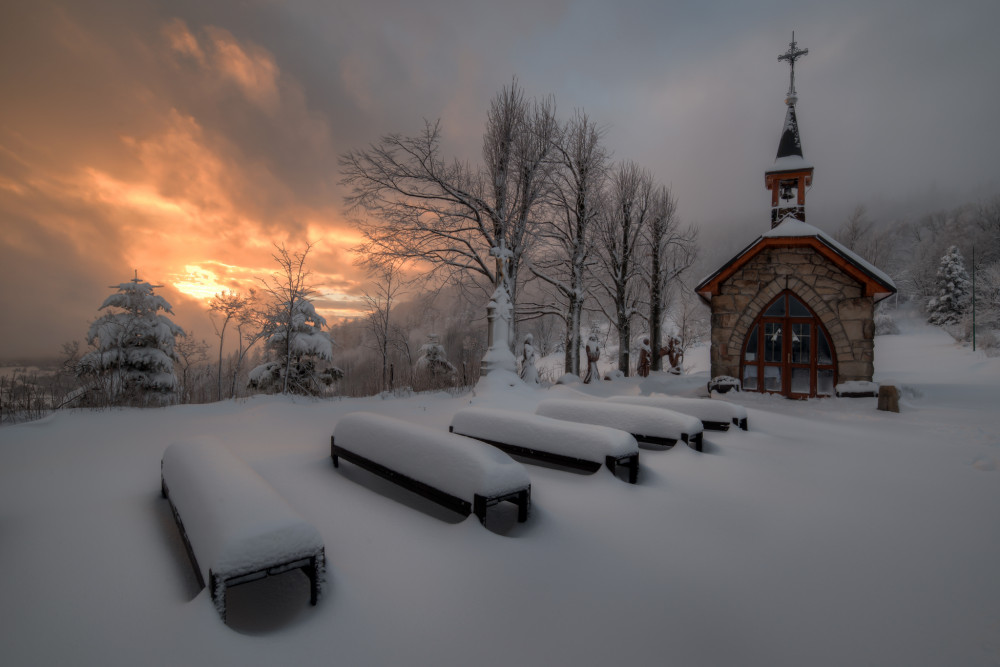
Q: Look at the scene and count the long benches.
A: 5